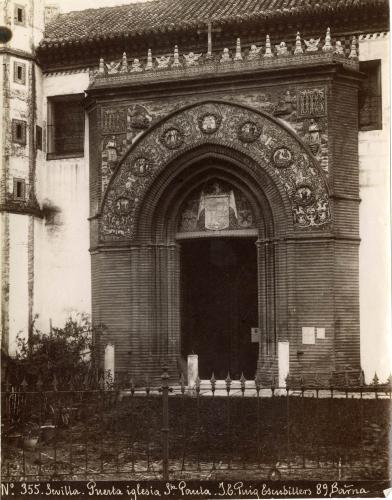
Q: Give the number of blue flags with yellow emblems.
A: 0